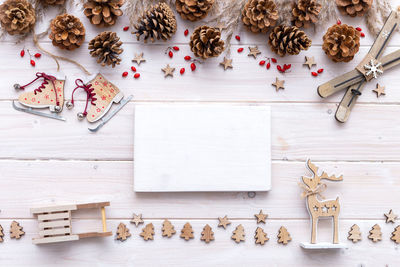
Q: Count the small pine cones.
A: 13